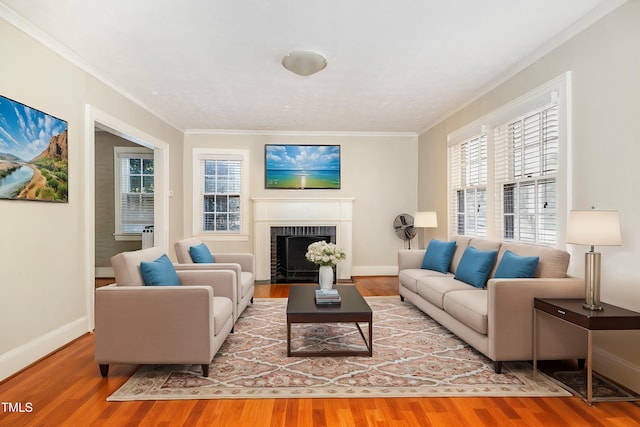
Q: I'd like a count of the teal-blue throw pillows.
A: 5